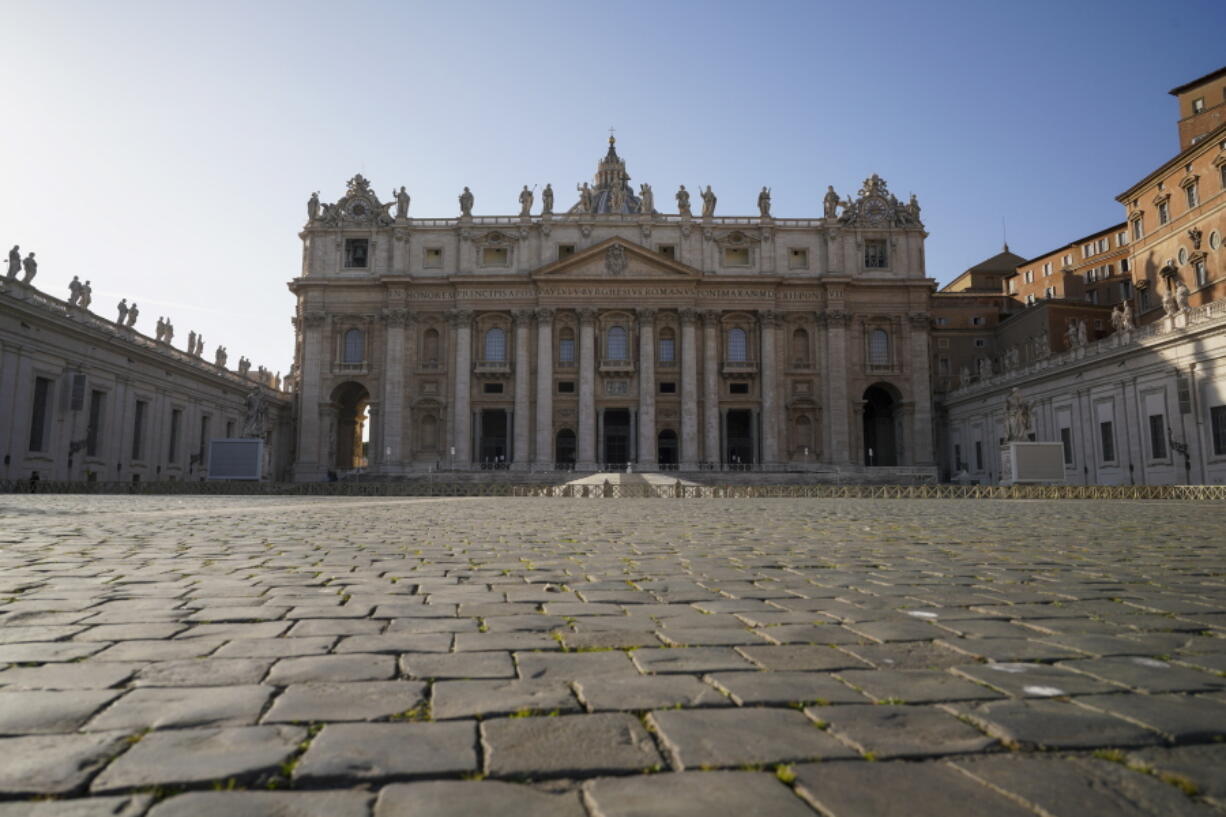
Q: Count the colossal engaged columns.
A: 8